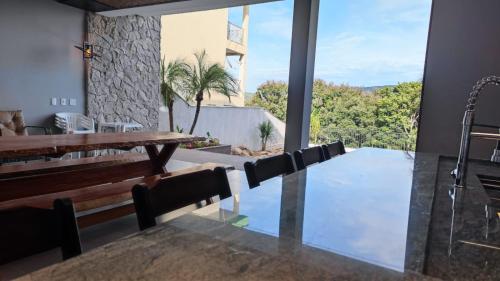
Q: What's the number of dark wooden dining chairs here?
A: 5